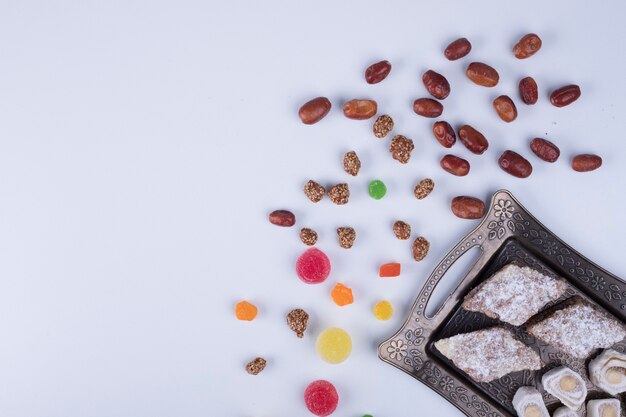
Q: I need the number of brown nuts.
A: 12